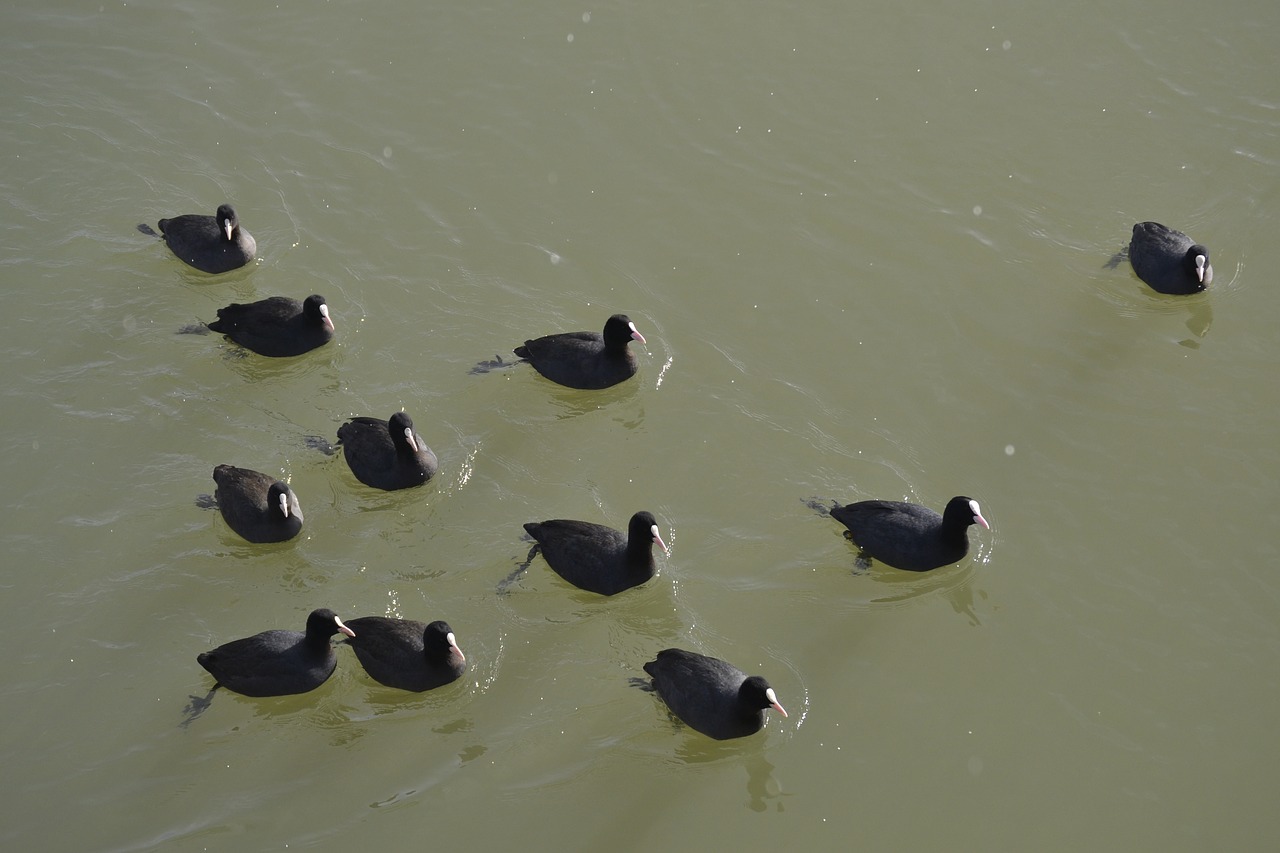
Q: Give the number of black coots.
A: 11